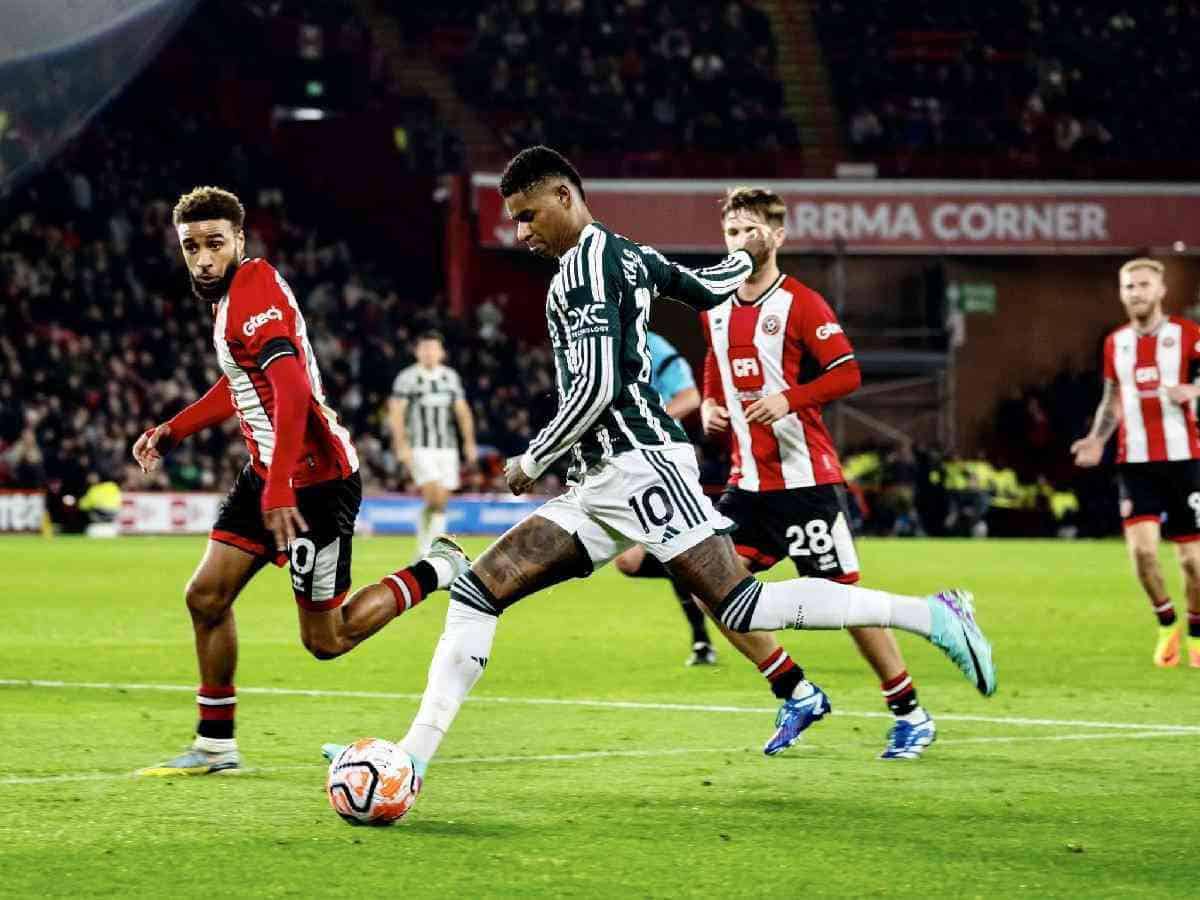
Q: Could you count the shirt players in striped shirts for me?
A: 5